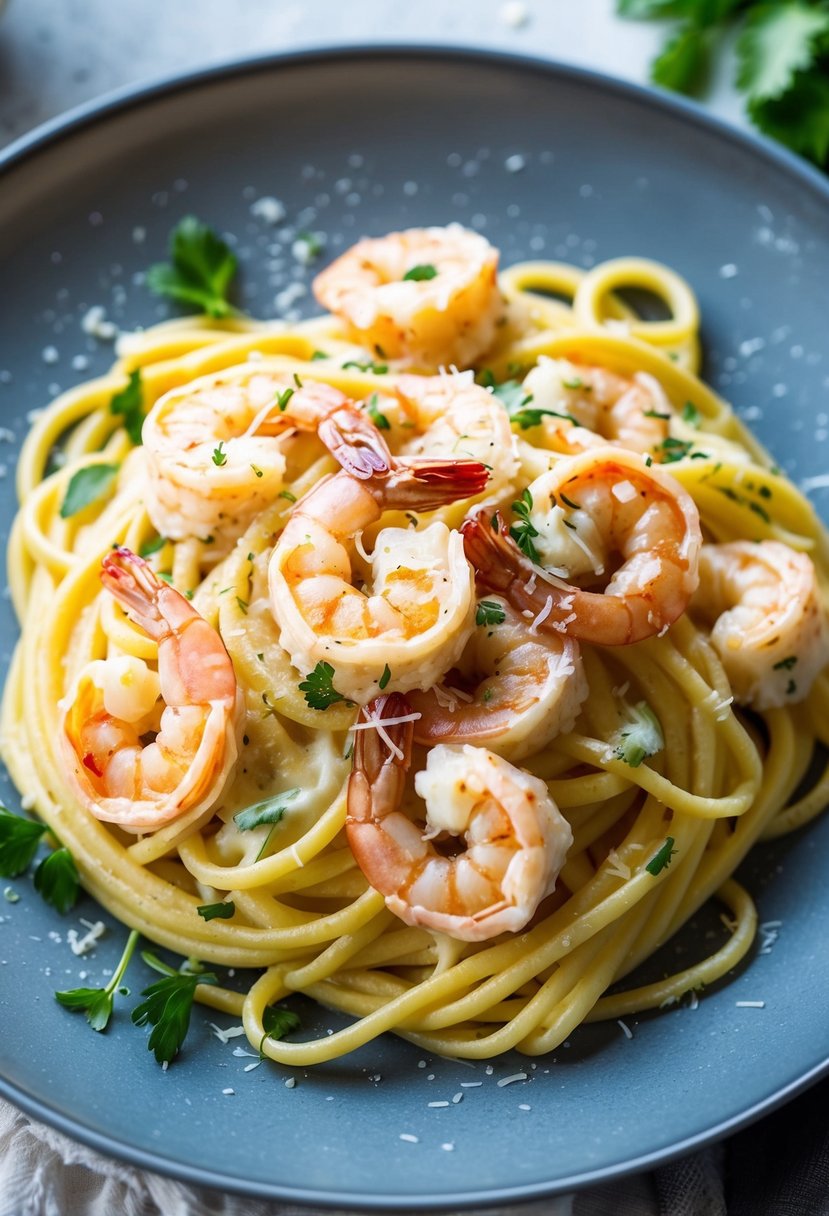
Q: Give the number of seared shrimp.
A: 10